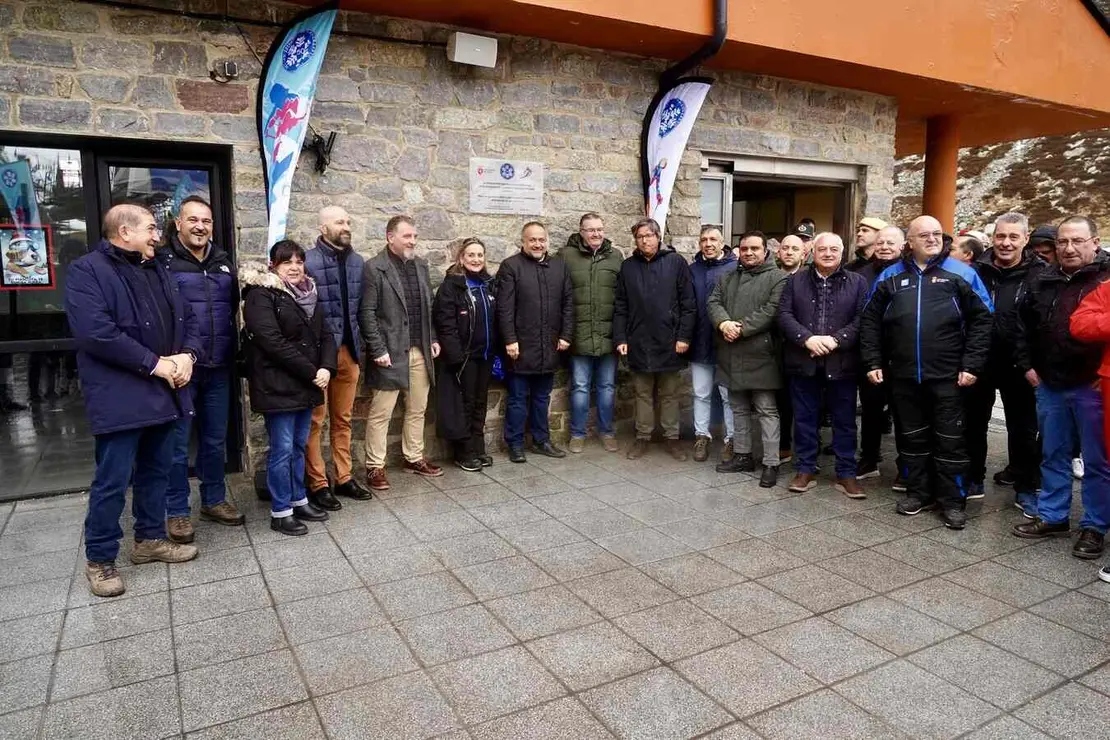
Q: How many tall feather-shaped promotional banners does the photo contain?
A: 2